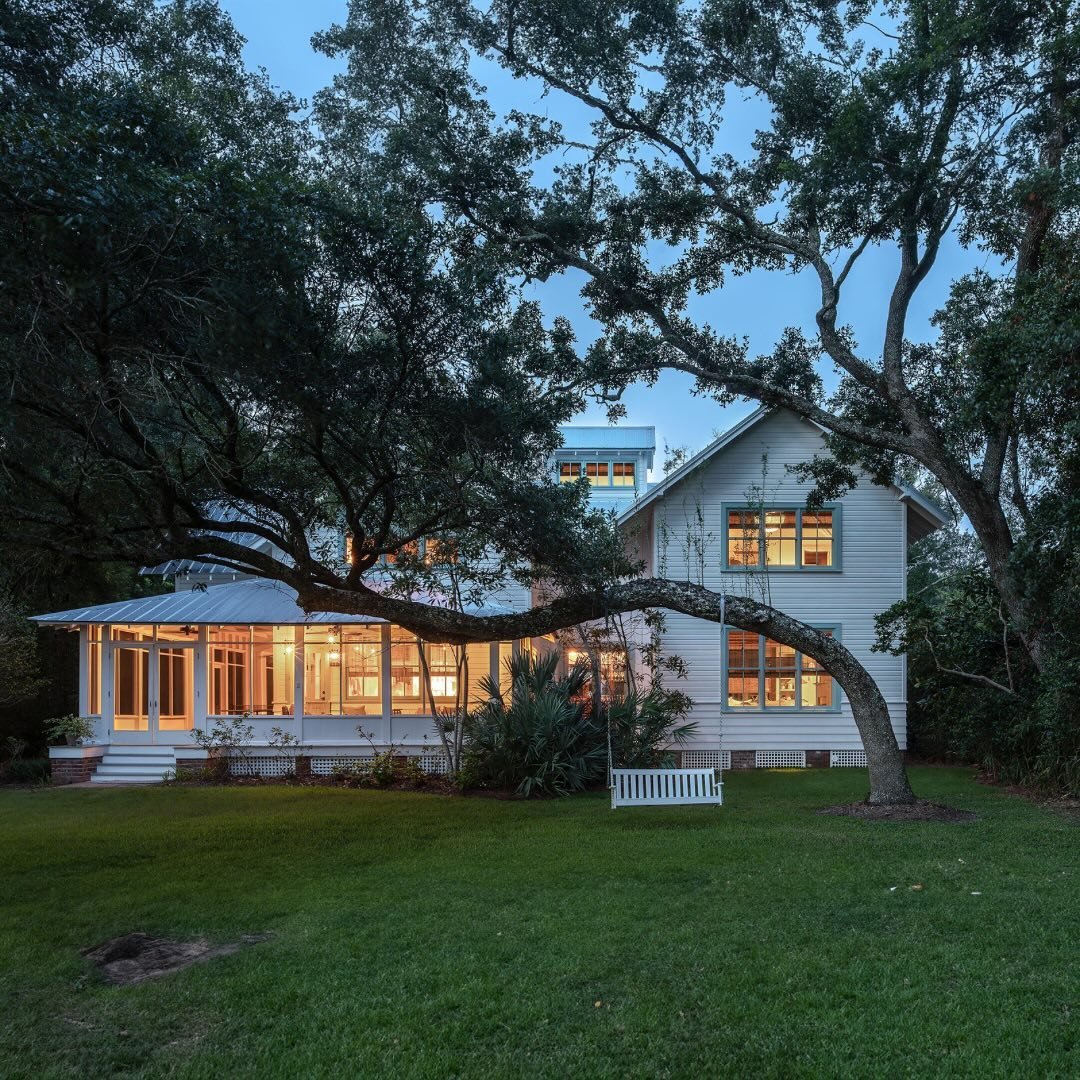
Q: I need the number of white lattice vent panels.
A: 6